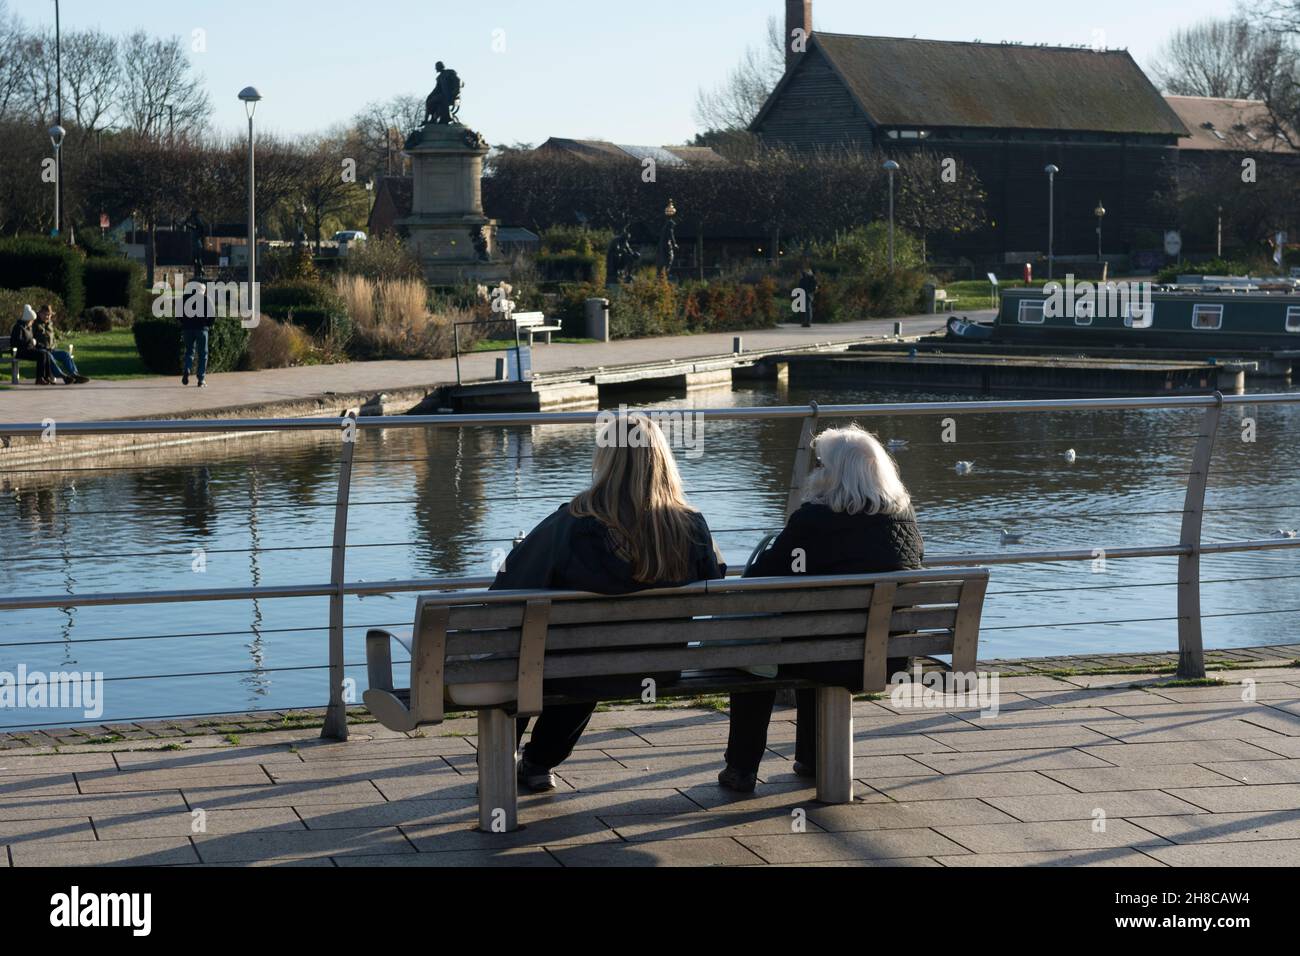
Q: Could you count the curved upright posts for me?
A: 3